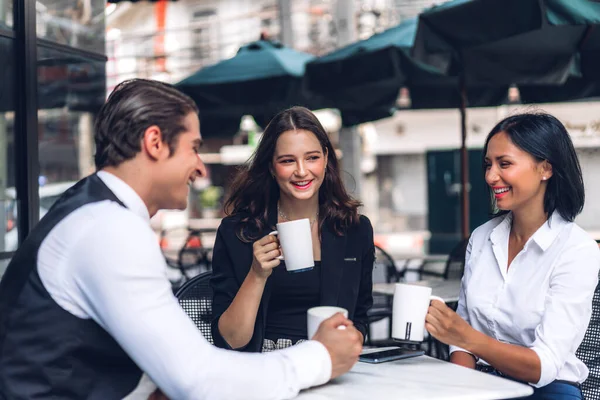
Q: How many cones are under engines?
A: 0